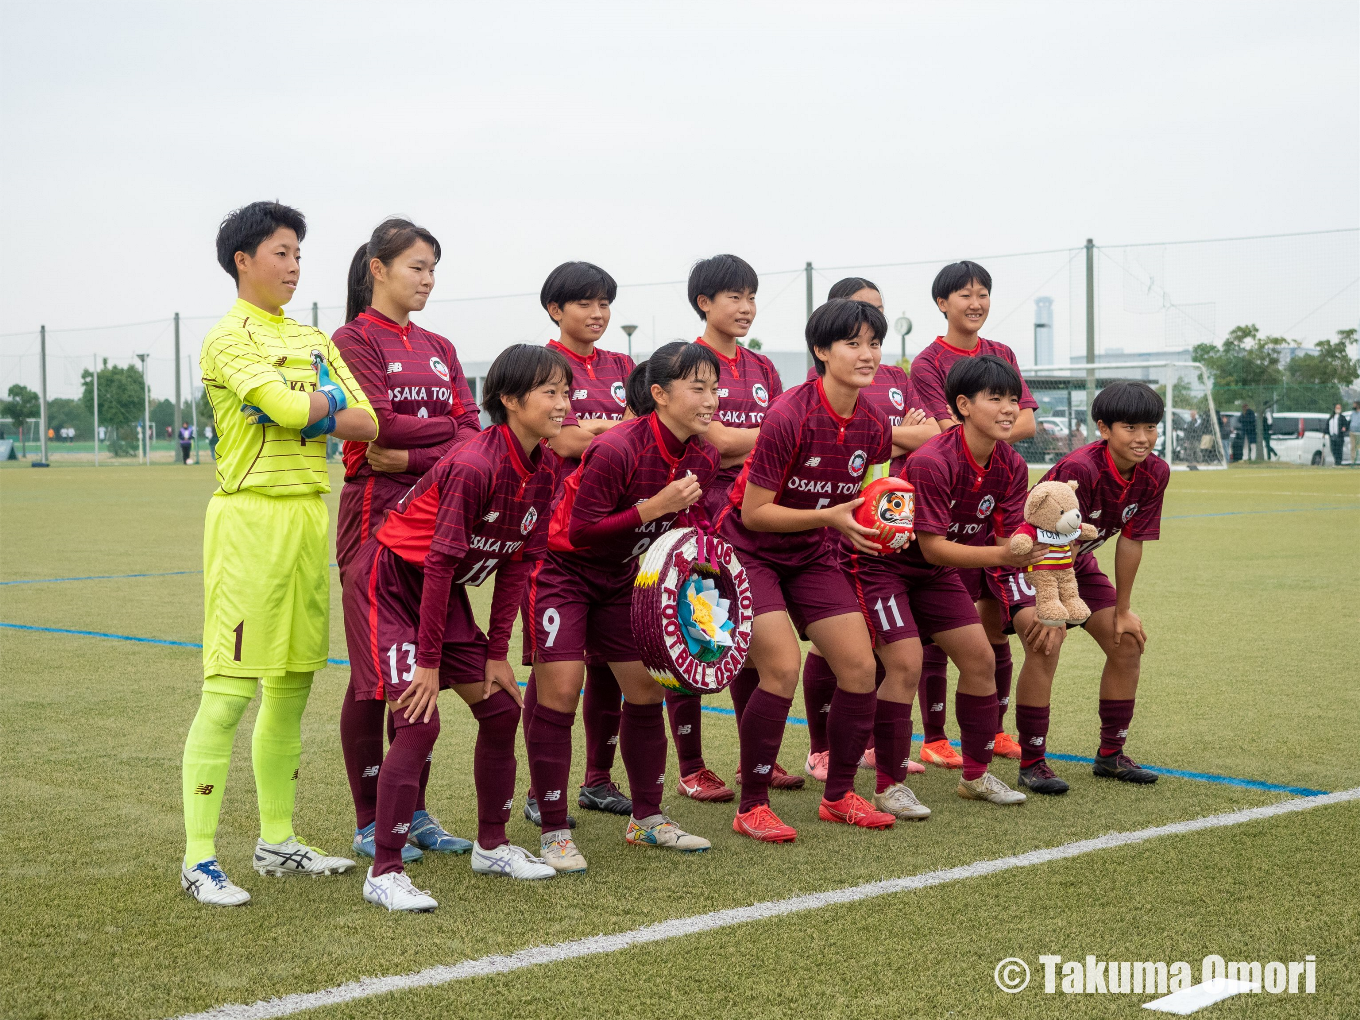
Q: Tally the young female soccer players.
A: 11